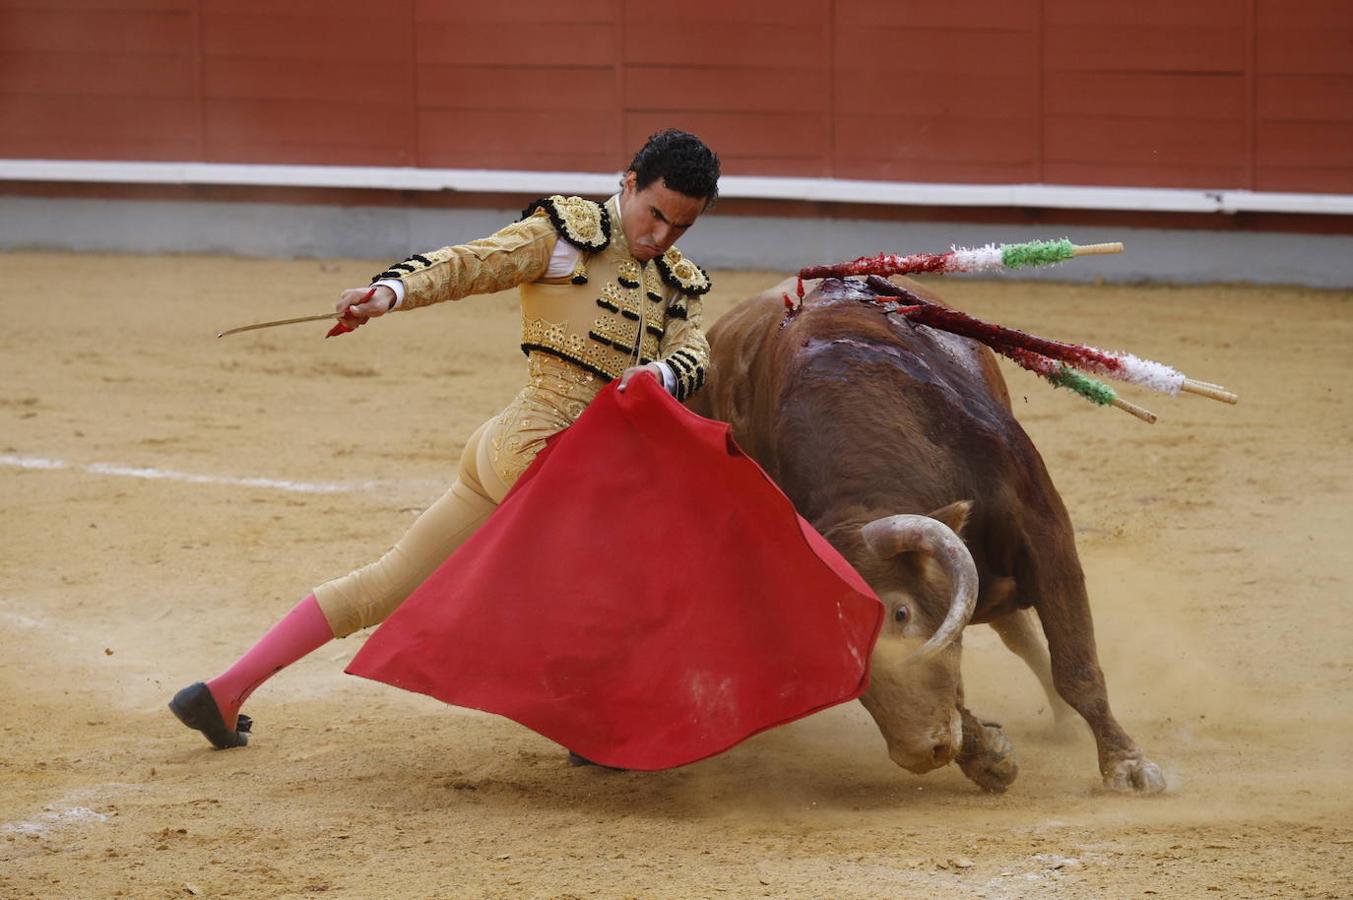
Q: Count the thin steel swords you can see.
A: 1